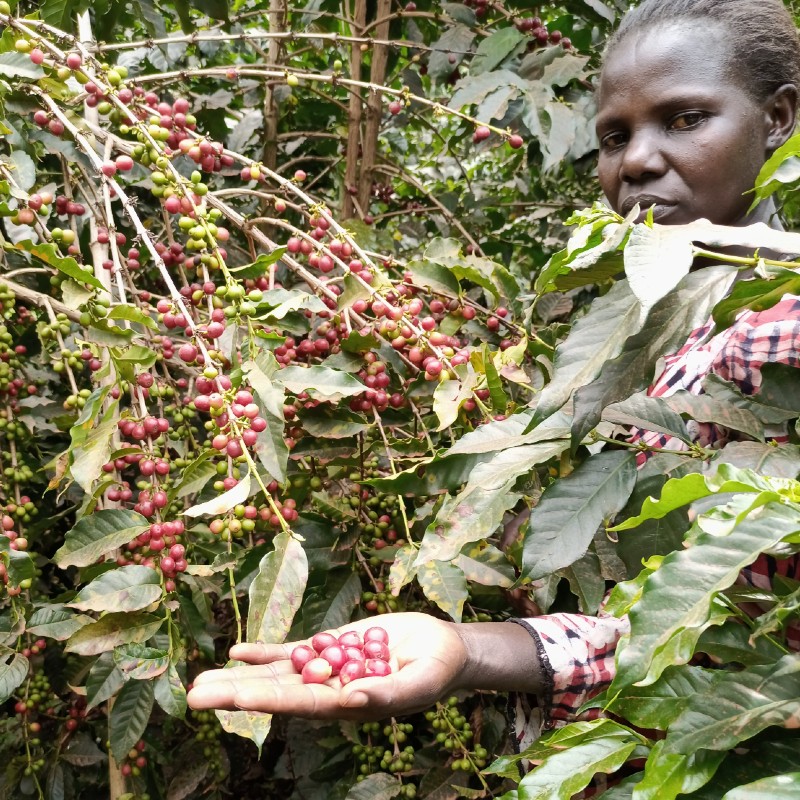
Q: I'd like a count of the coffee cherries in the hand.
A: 10